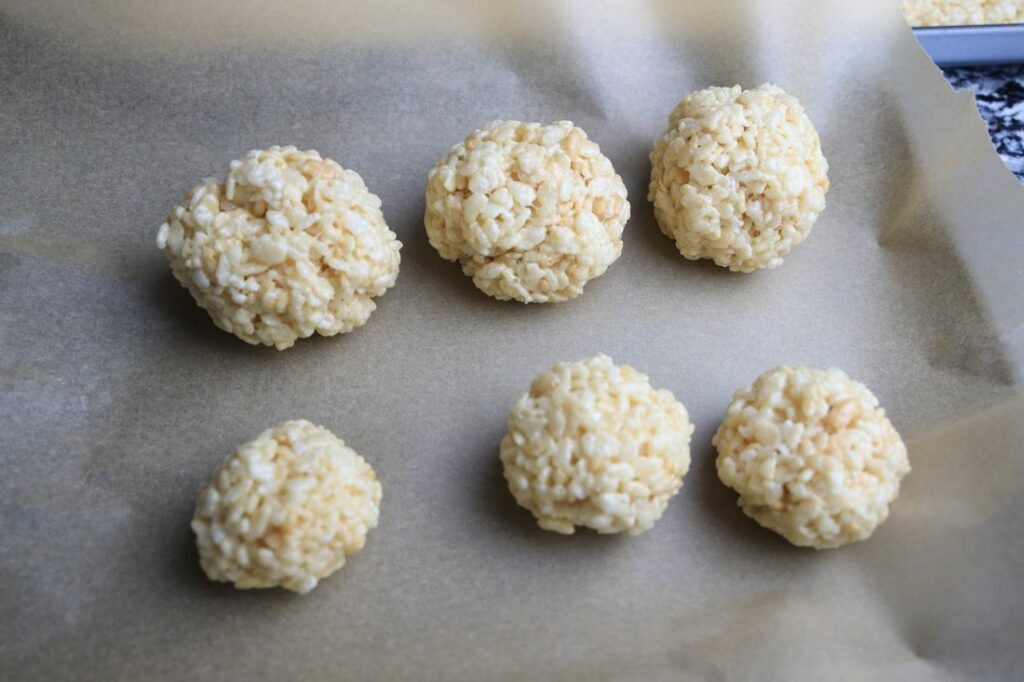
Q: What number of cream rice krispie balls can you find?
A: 6